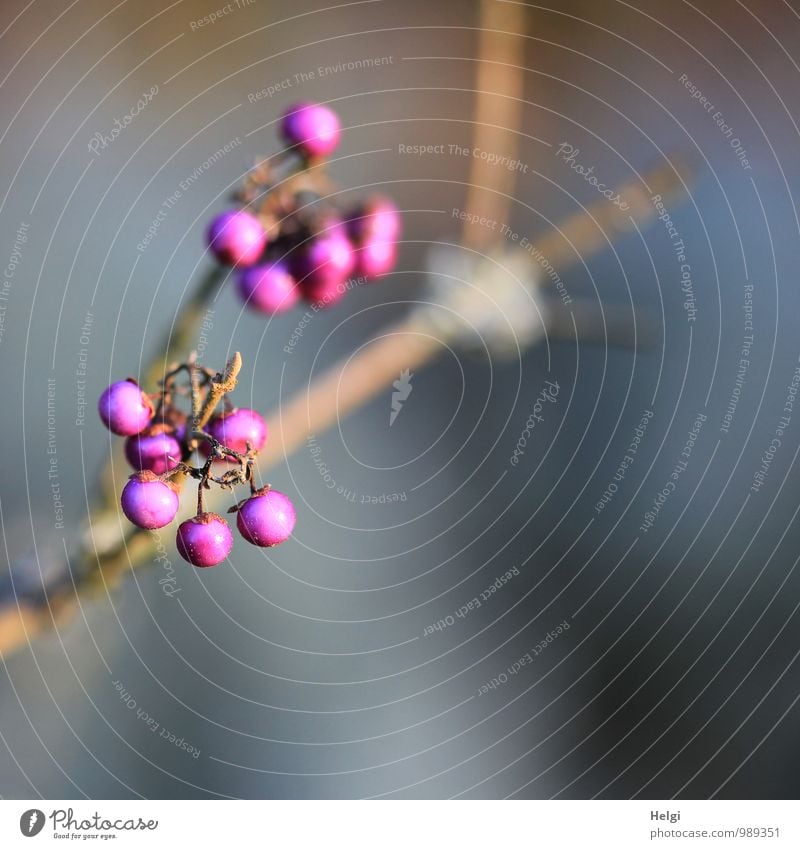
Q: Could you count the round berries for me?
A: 13